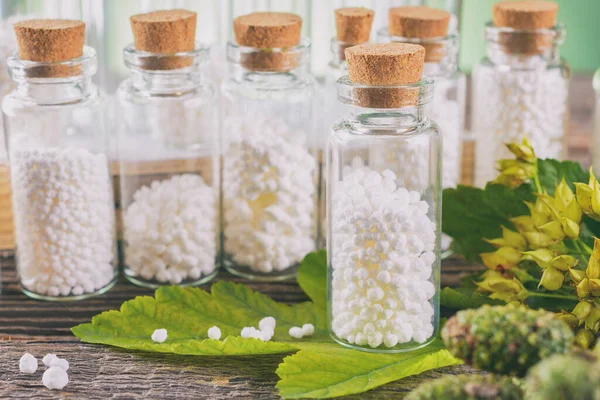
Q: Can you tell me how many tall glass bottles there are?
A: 7